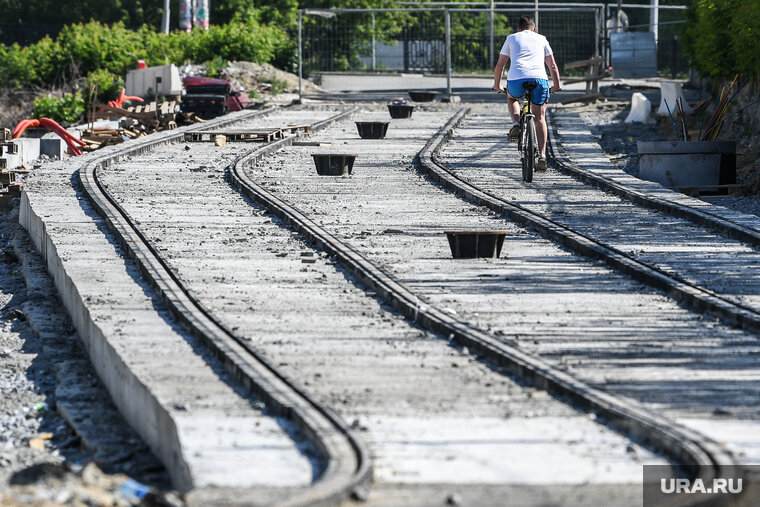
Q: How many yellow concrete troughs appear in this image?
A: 0